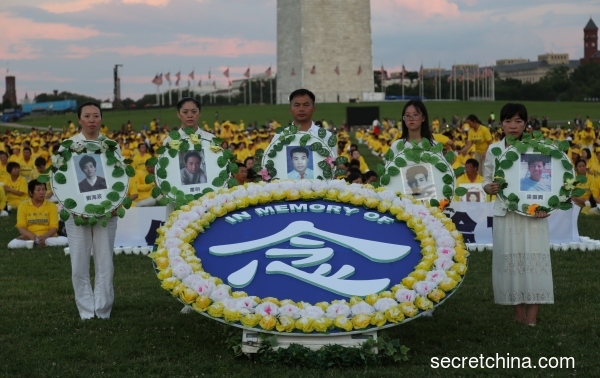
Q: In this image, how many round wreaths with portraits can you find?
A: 5